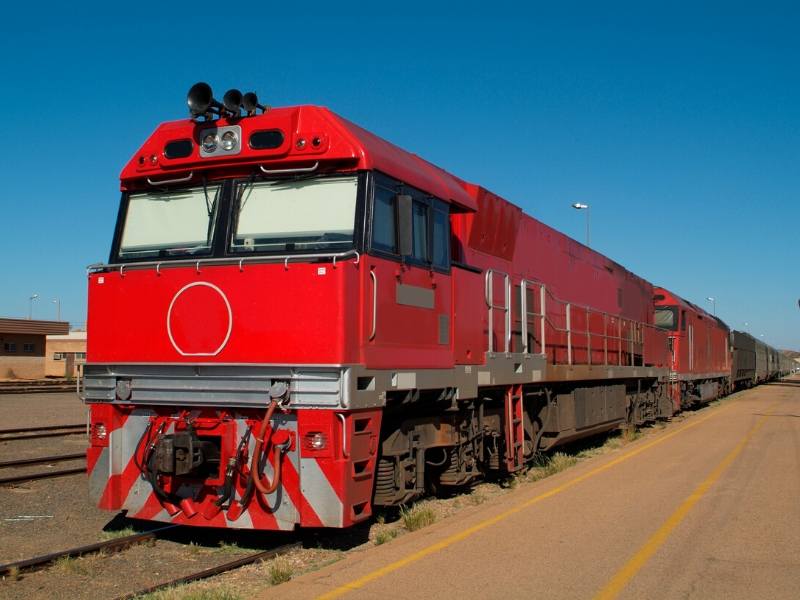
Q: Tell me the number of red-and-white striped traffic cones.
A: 0